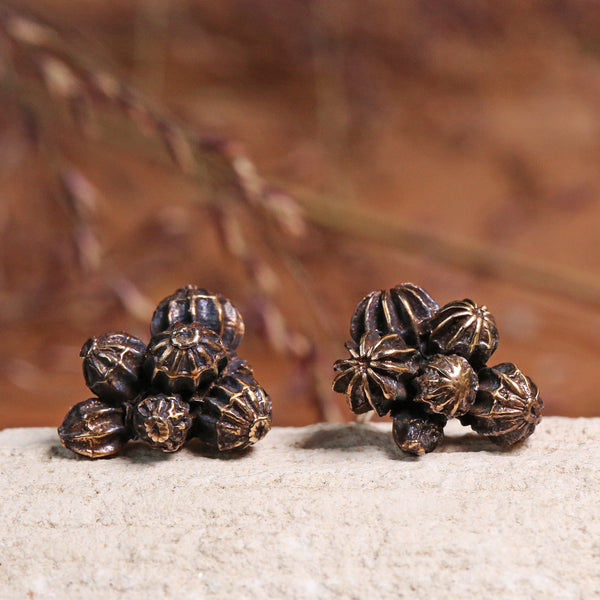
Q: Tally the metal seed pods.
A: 12